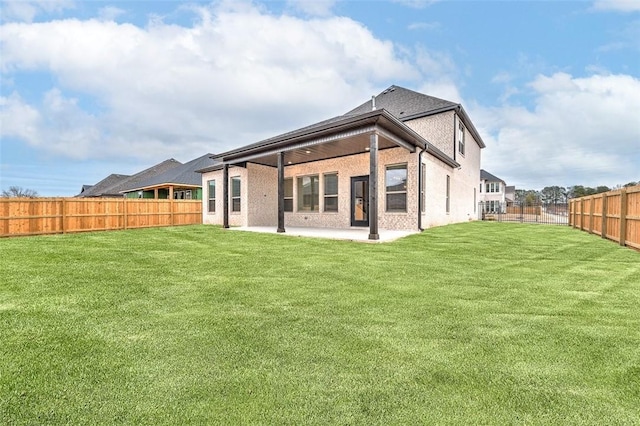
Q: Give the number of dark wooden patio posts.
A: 3